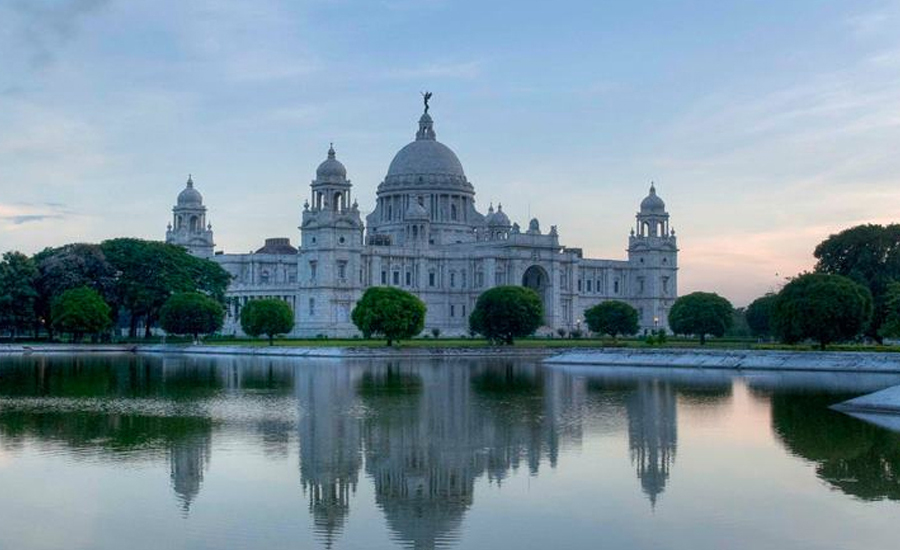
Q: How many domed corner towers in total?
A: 3